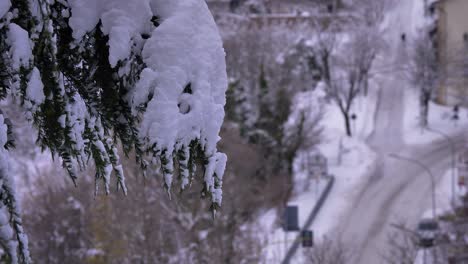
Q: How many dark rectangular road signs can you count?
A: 2